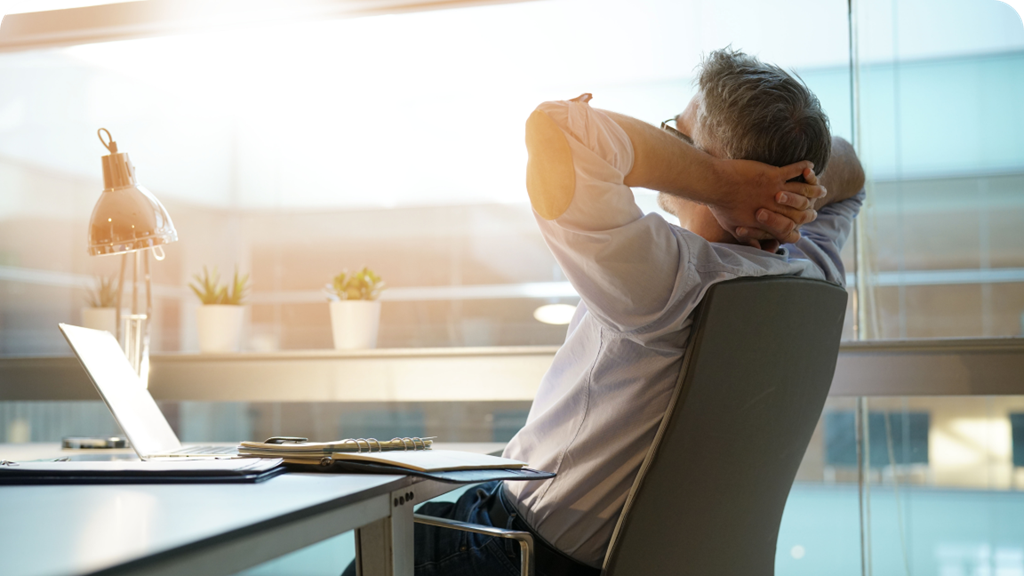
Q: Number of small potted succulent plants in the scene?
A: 3